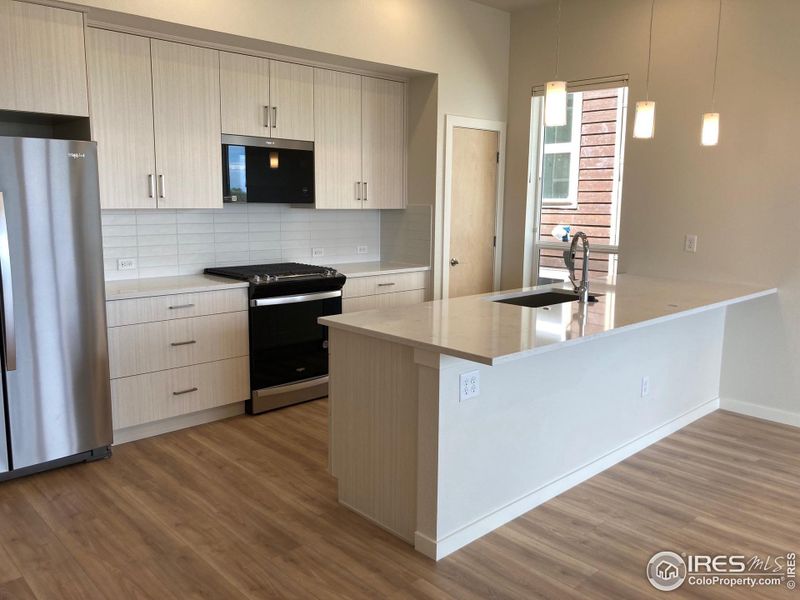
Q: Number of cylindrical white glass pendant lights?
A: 3